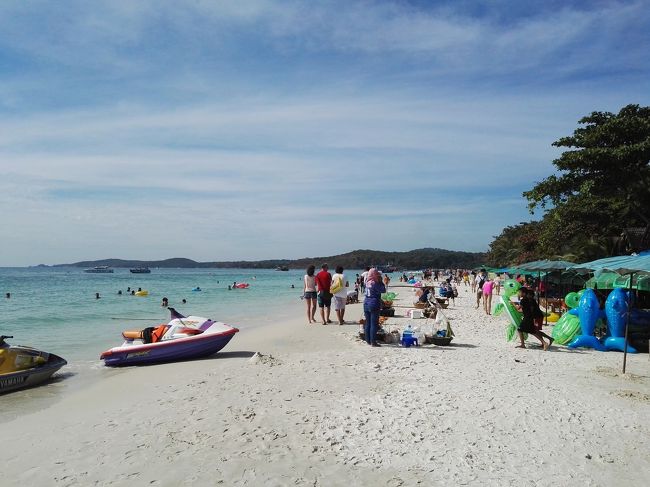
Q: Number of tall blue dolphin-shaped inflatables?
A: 2